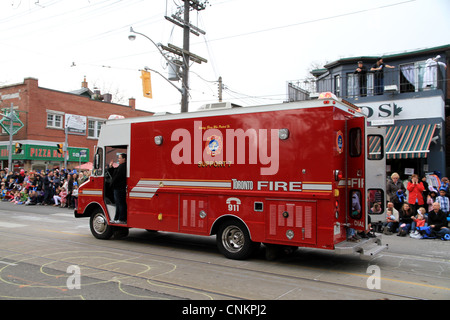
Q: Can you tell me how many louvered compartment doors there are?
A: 2